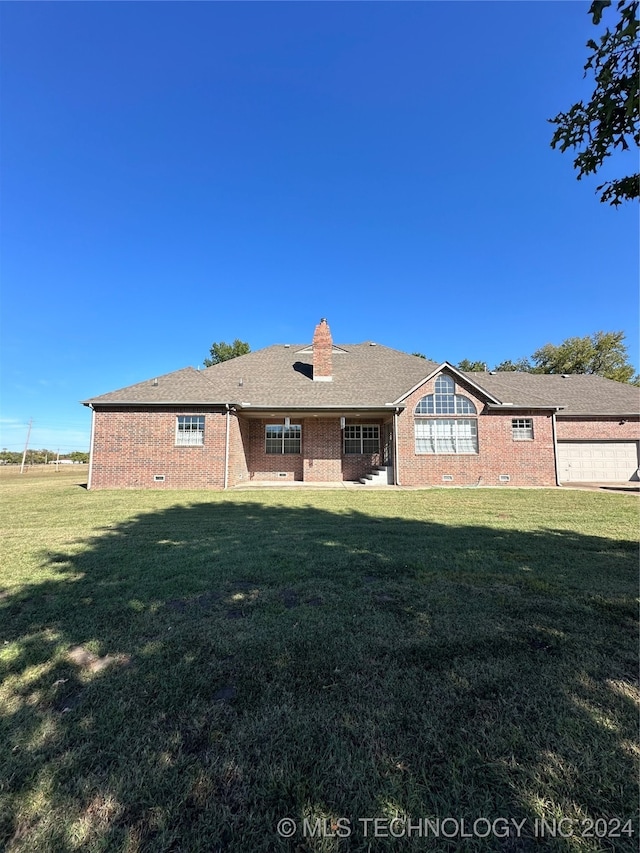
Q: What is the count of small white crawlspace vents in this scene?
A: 4